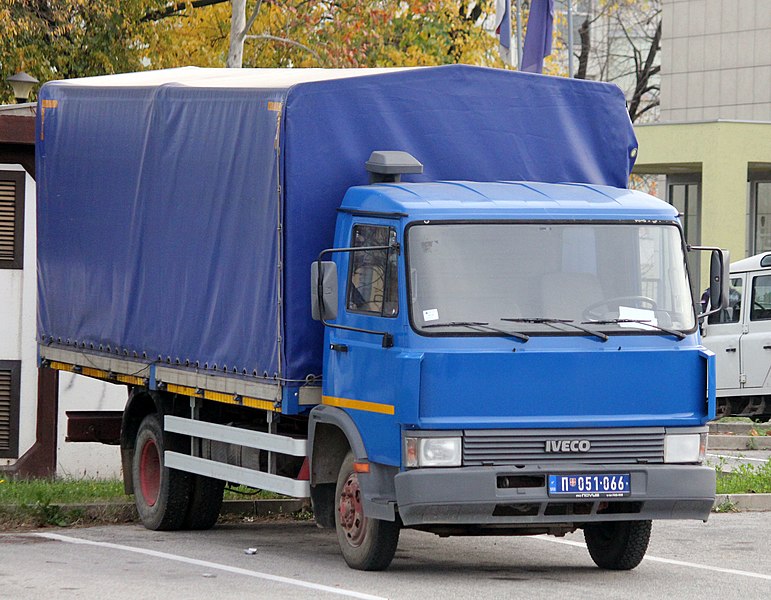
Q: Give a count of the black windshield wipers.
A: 3